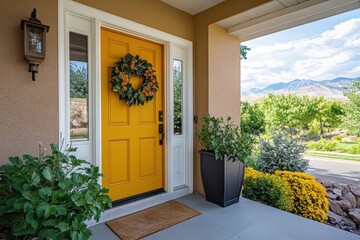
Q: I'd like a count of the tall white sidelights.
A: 2